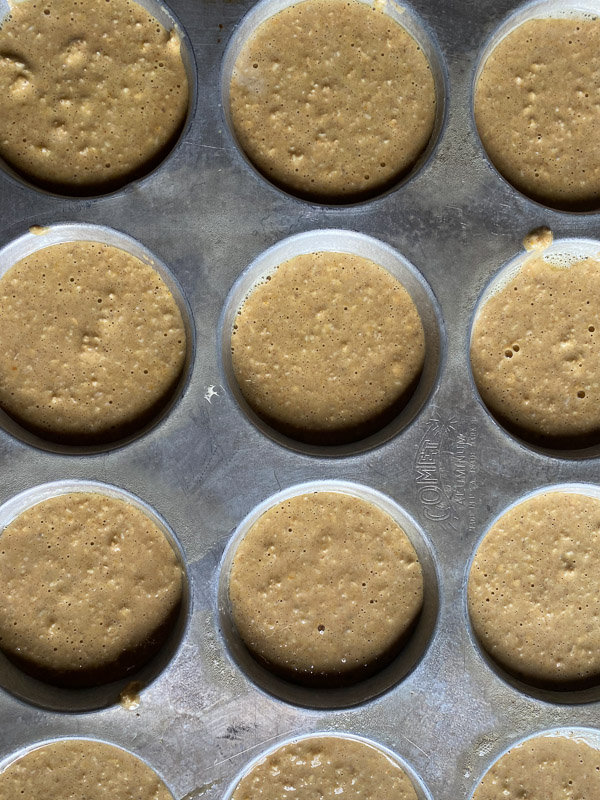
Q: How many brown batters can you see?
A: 12